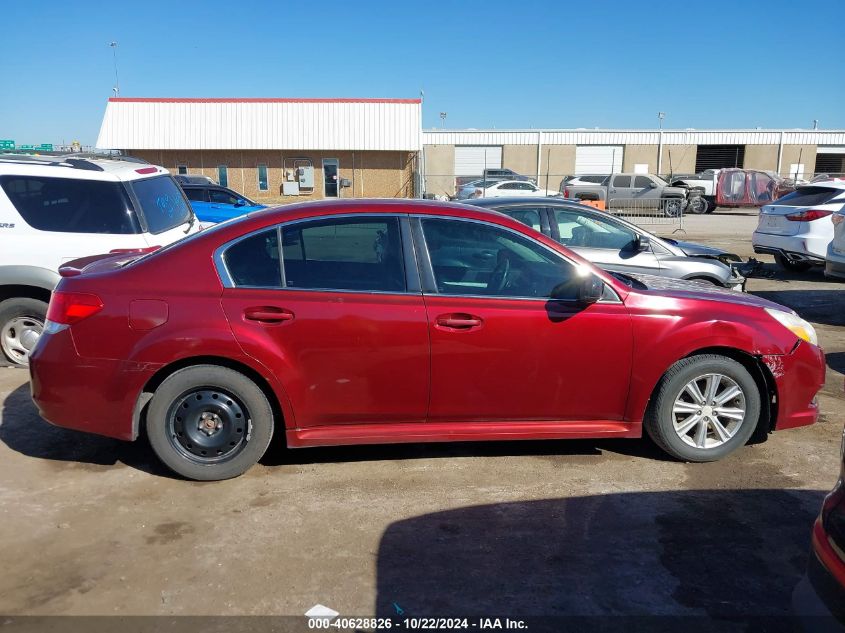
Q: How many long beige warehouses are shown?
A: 1